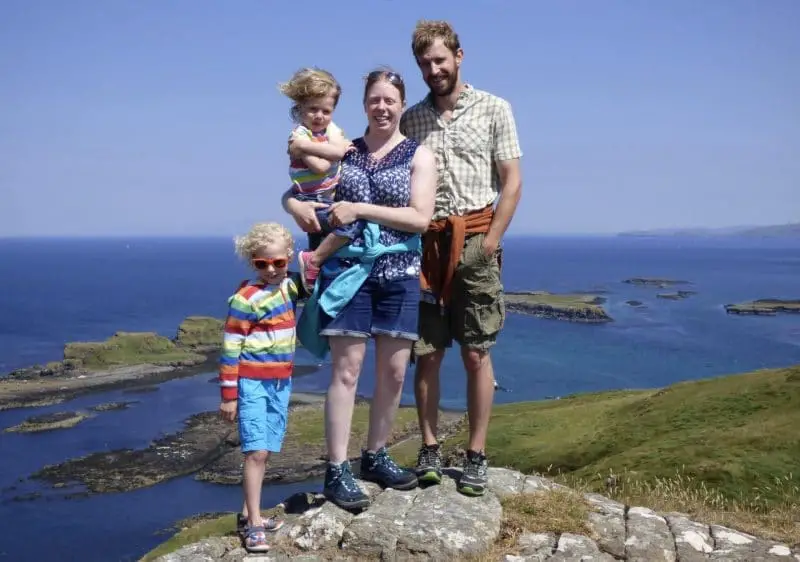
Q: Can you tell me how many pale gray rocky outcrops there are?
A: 1